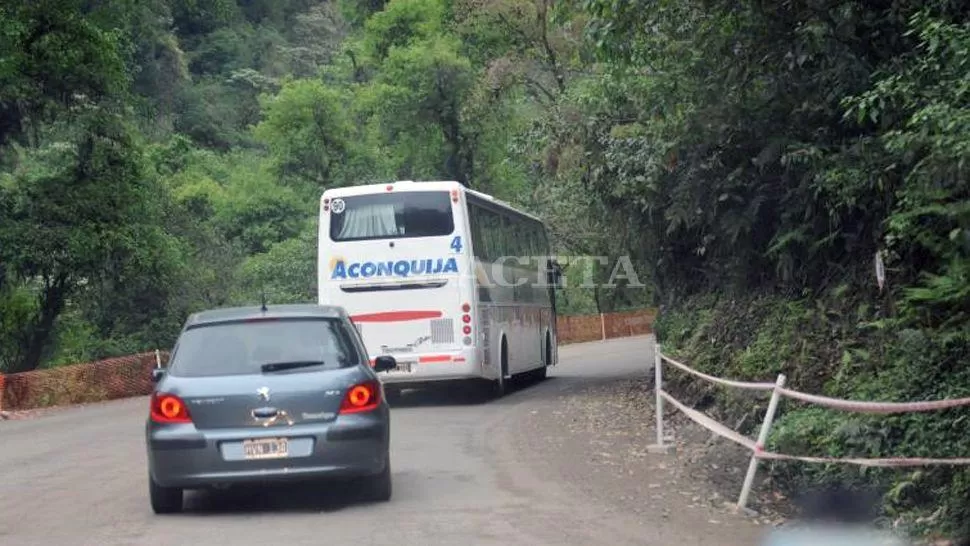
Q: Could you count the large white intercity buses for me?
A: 1